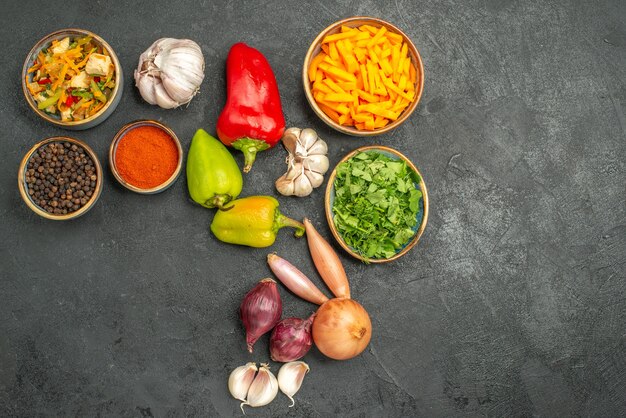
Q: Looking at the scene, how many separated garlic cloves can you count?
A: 3